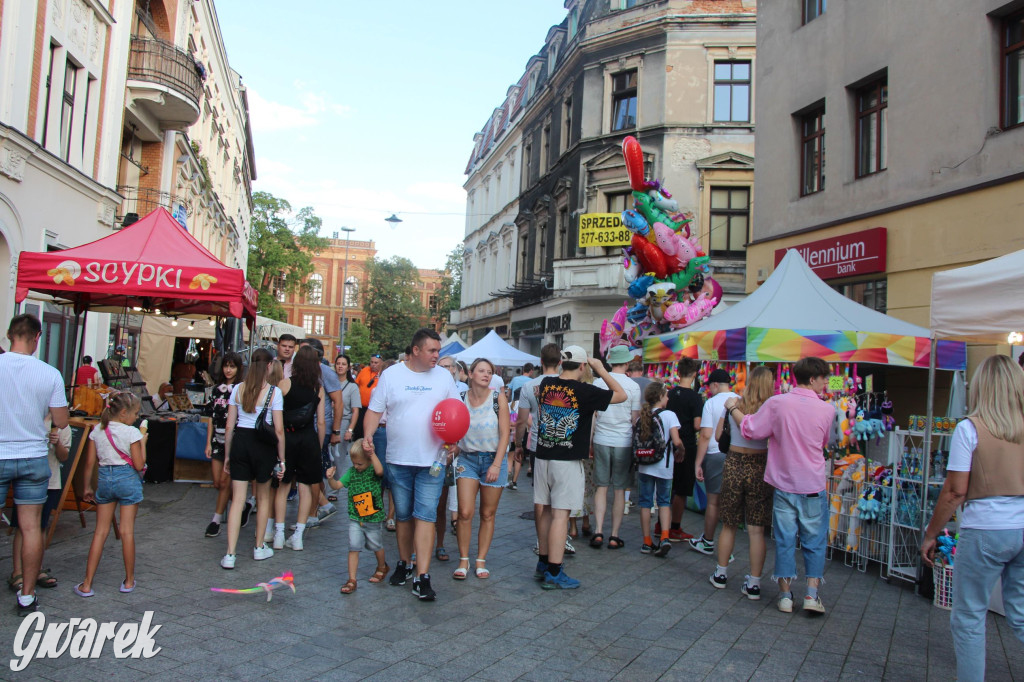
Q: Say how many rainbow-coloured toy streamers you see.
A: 1